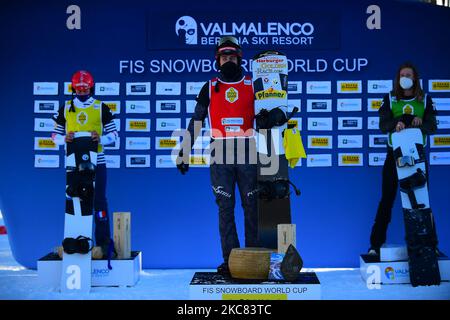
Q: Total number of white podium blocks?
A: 3